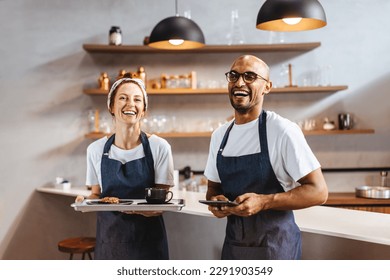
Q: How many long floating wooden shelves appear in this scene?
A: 3